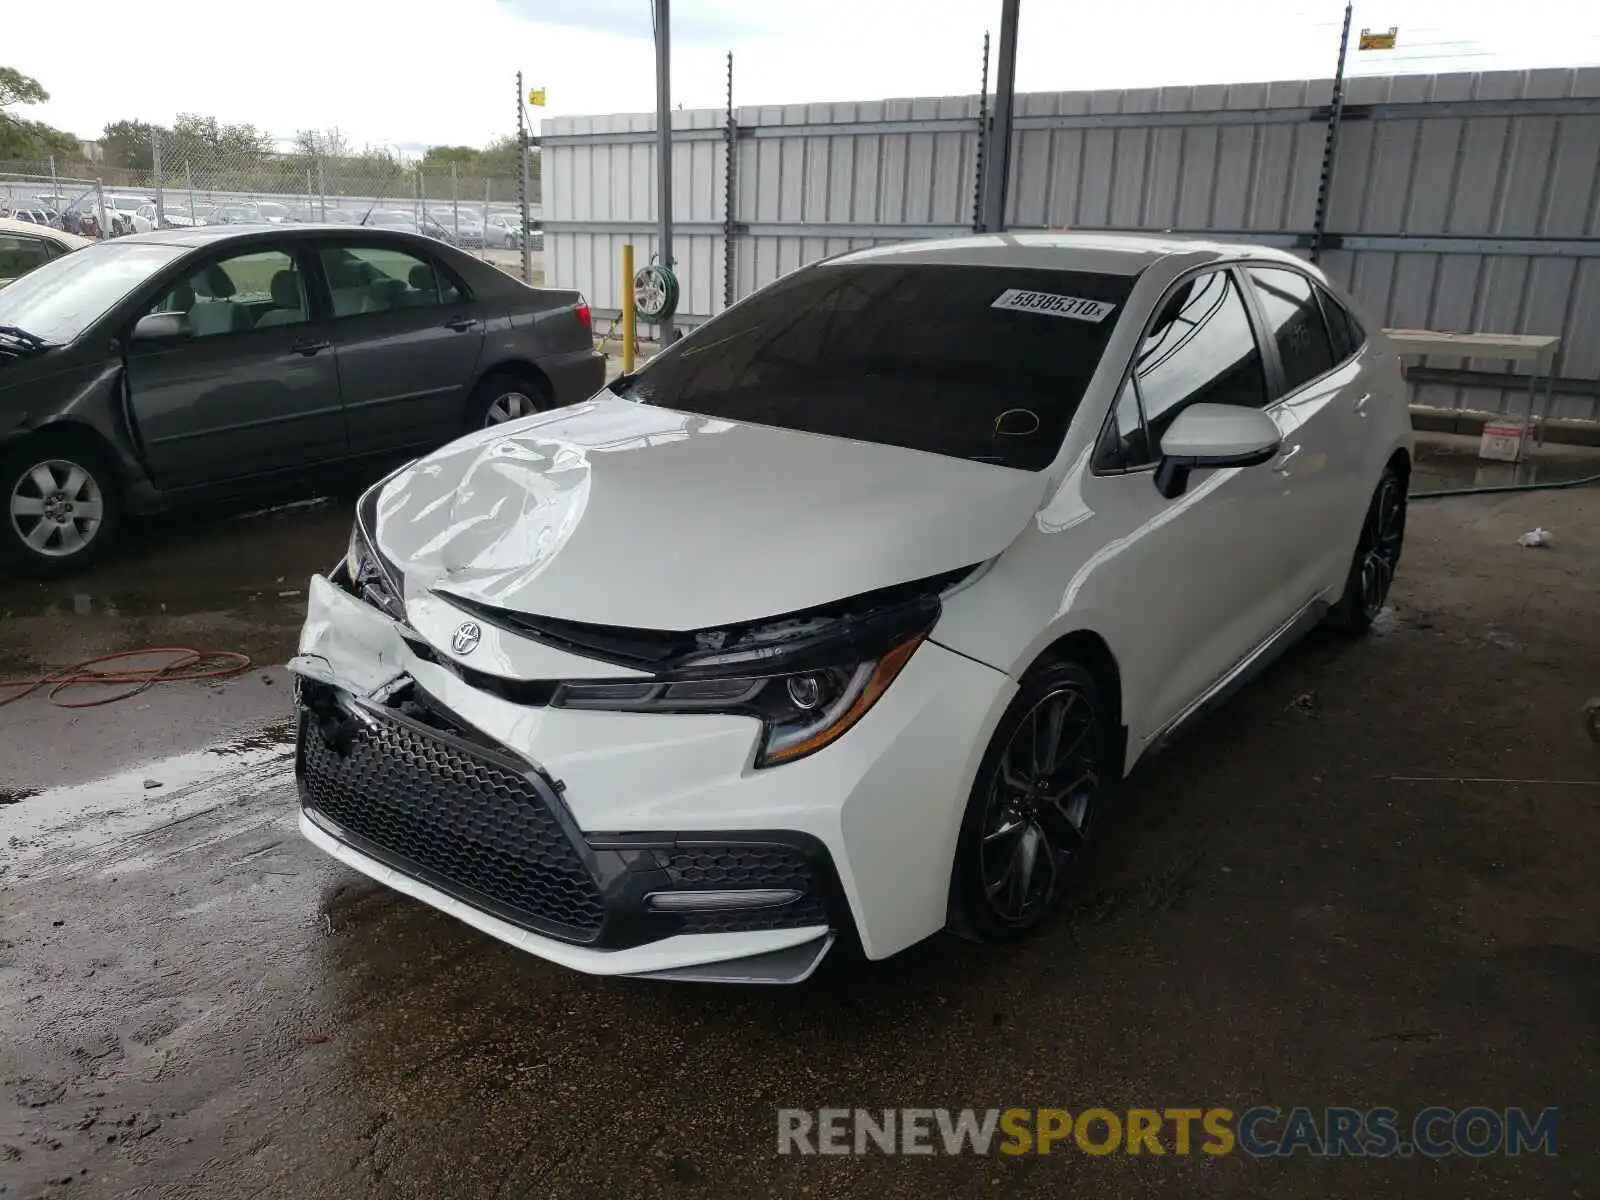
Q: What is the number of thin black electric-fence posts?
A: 4